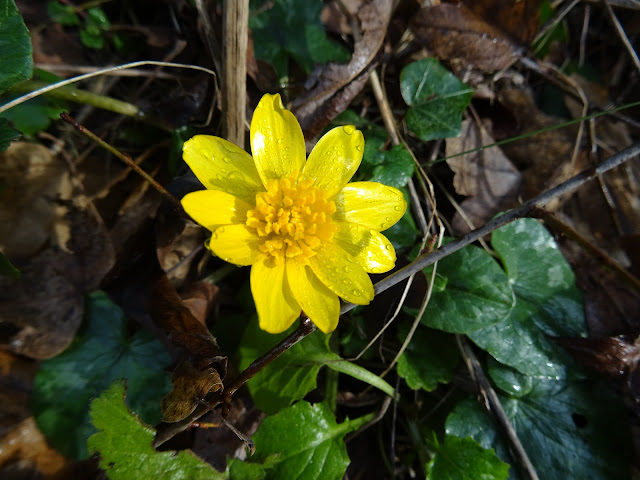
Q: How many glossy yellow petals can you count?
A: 10